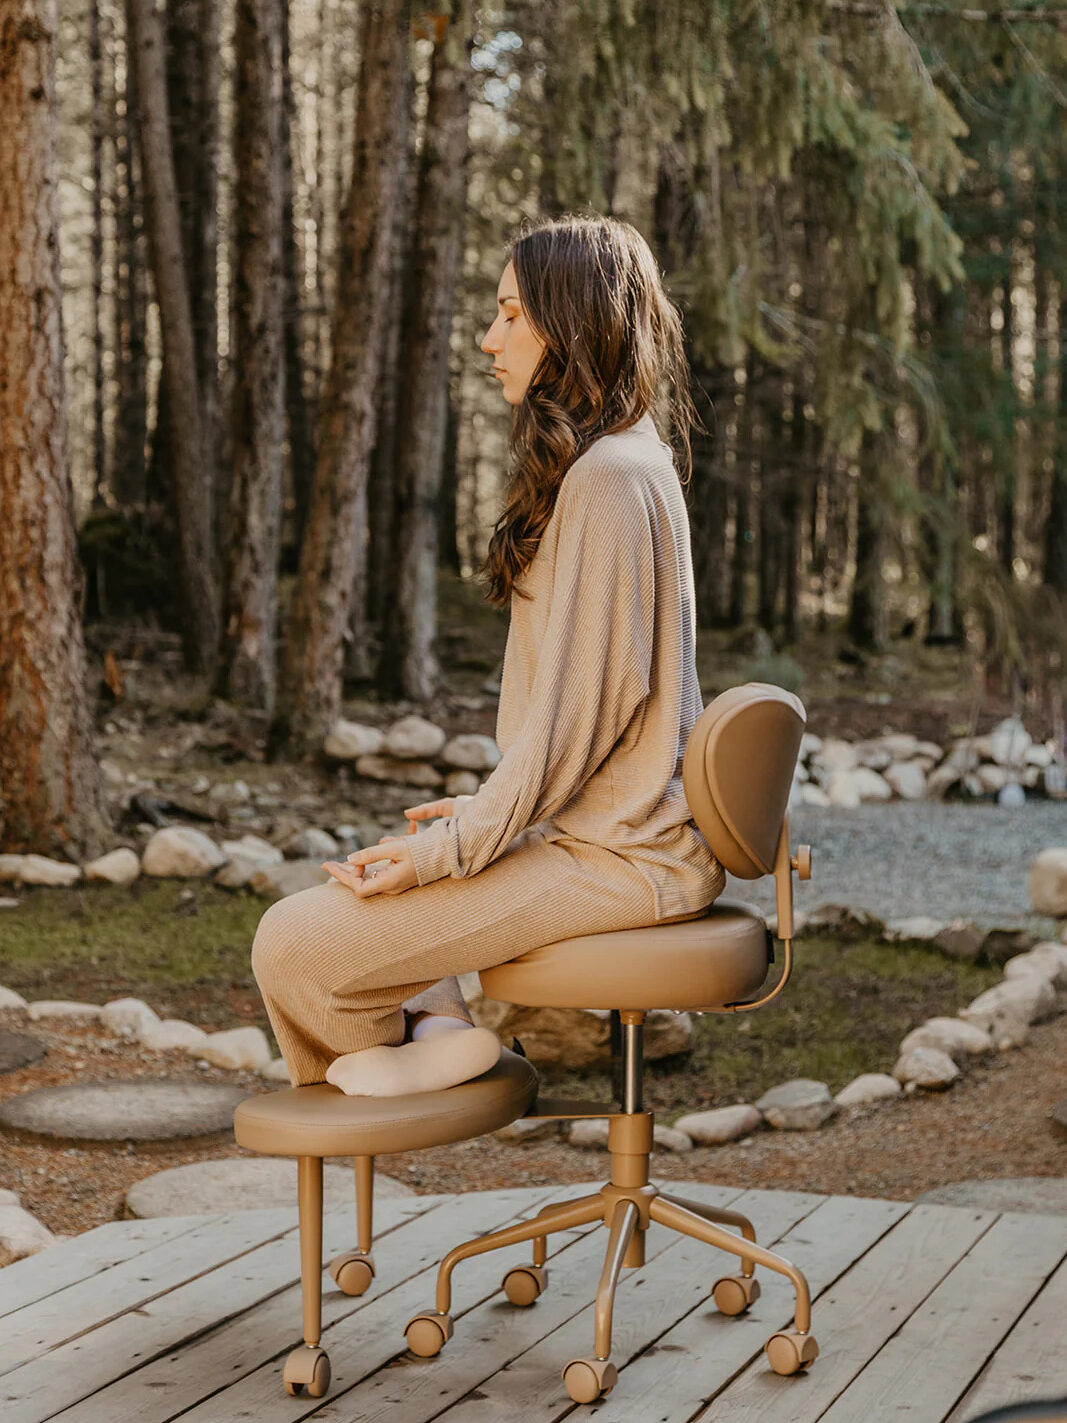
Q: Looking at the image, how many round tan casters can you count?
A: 7